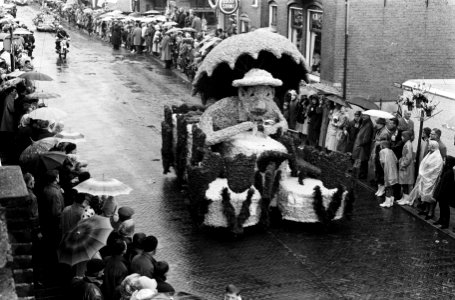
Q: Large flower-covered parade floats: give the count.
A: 1